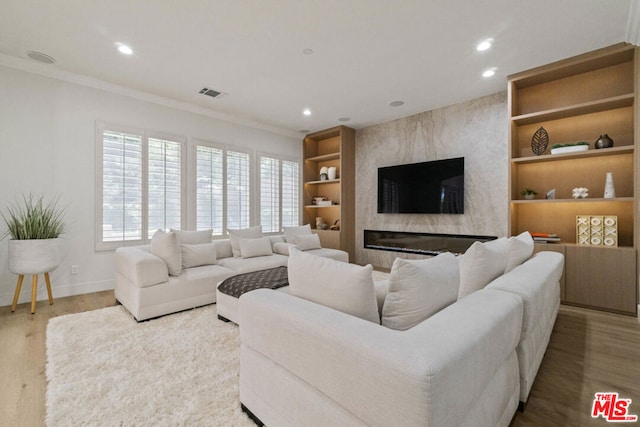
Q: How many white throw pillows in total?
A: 11